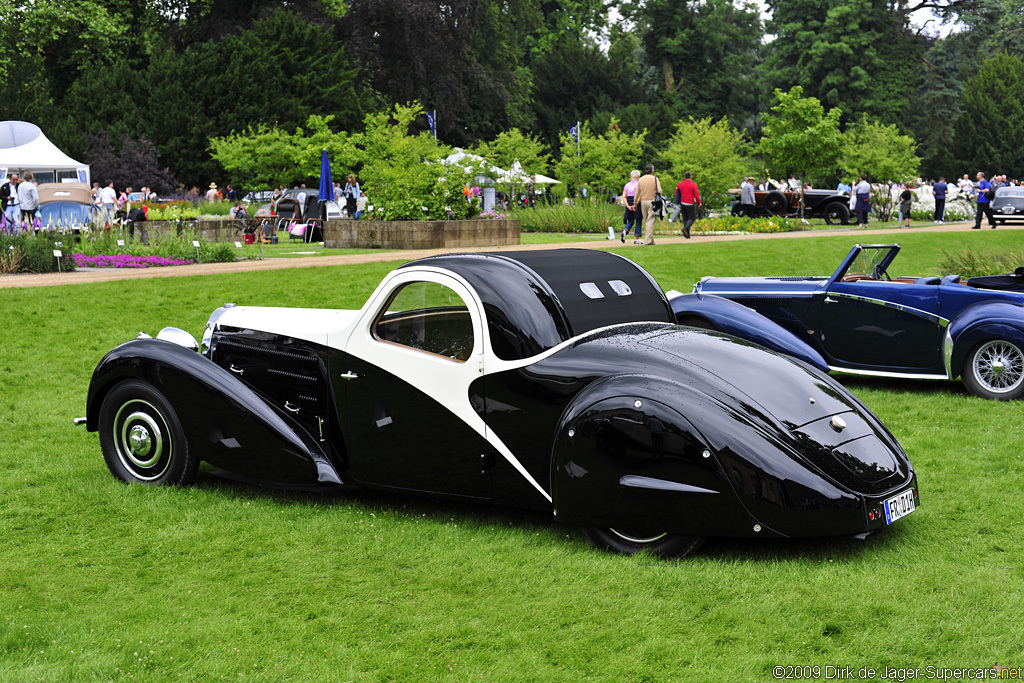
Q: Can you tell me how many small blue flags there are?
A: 2